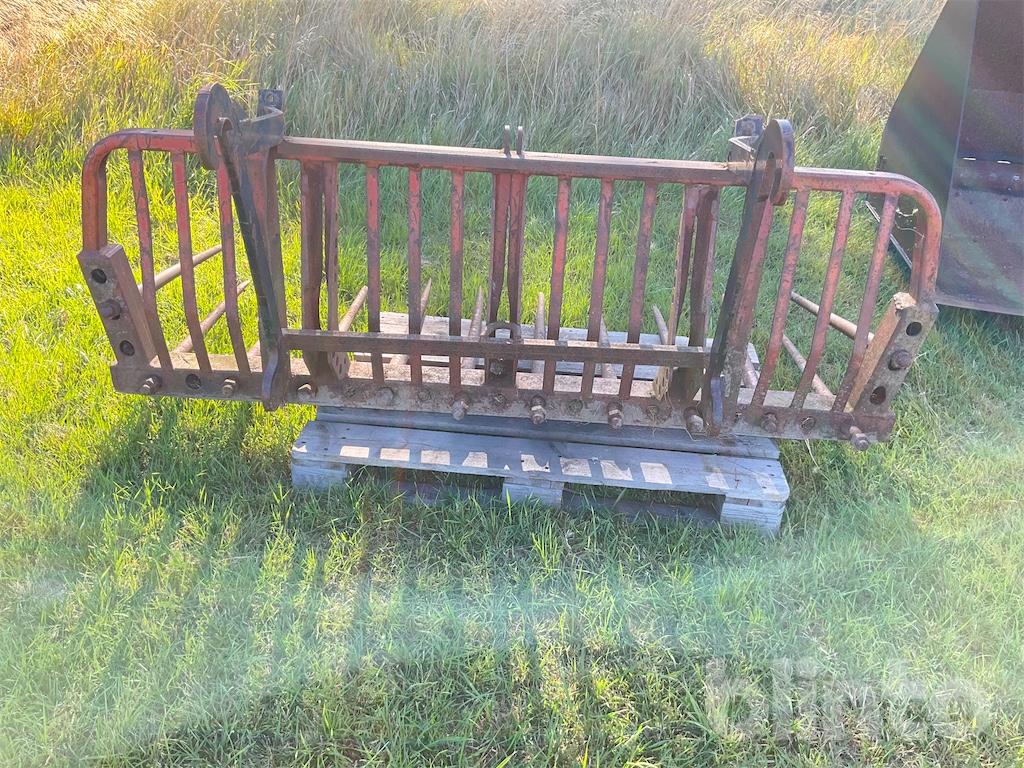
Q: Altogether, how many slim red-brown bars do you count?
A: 12